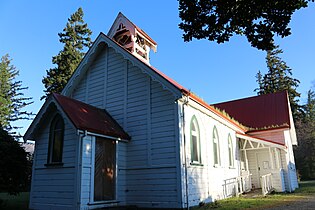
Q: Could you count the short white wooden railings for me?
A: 2